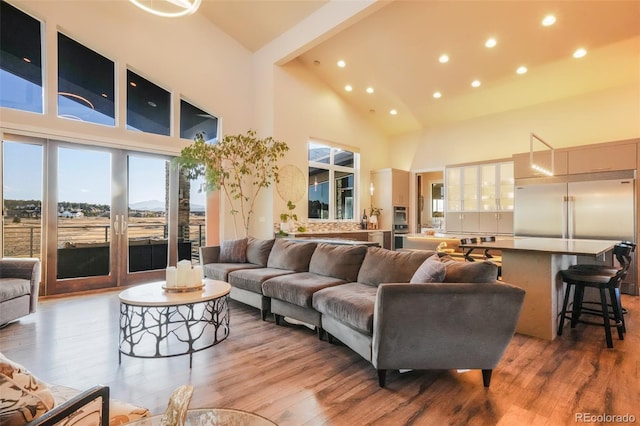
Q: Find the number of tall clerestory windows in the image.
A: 4